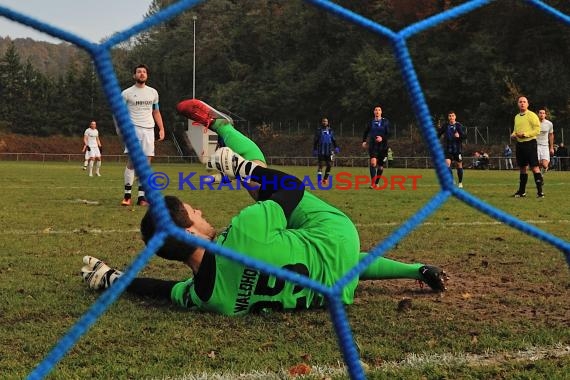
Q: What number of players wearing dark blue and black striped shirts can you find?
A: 3